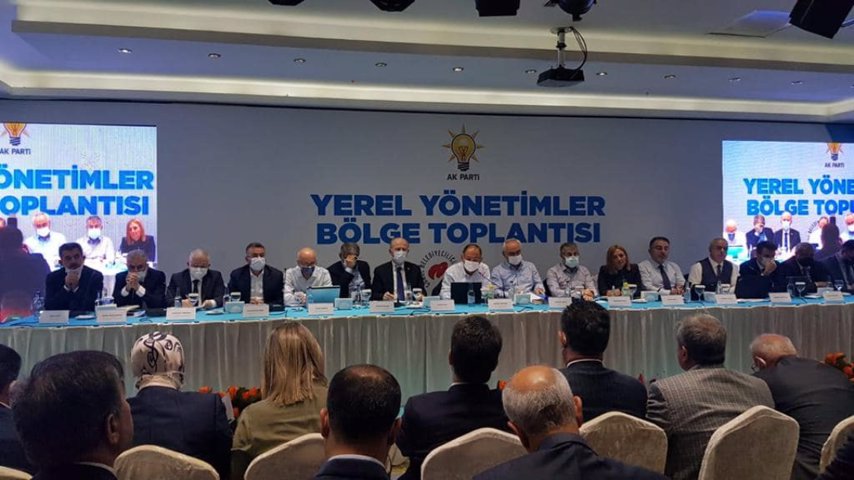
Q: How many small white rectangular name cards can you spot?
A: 14